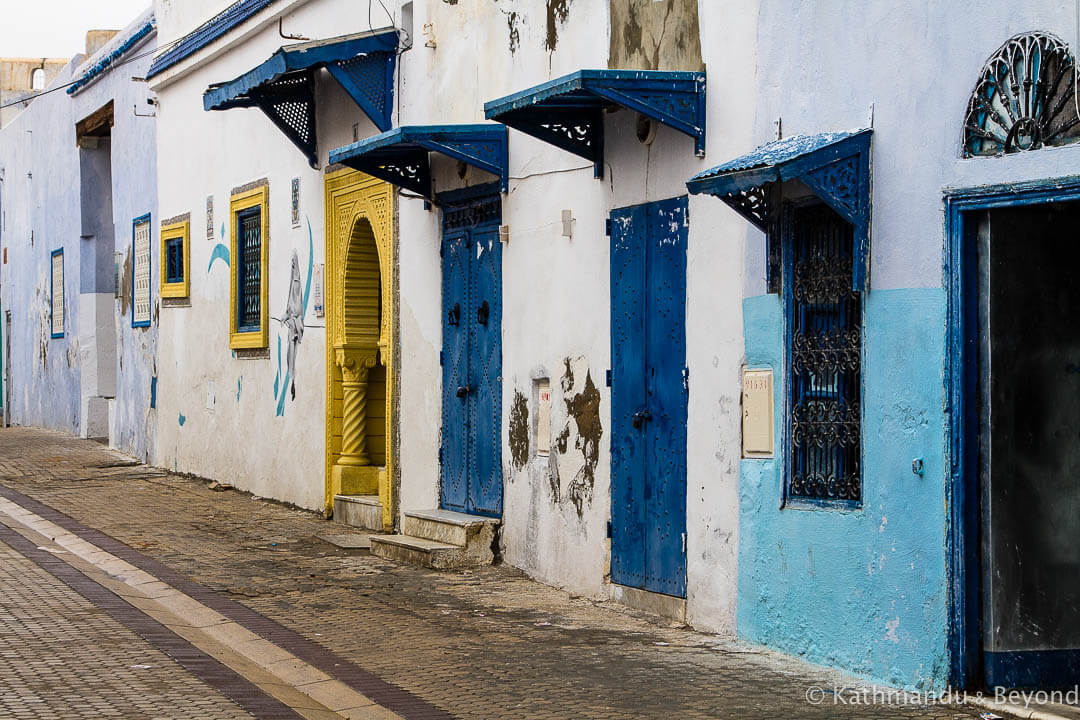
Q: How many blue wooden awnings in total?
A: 4